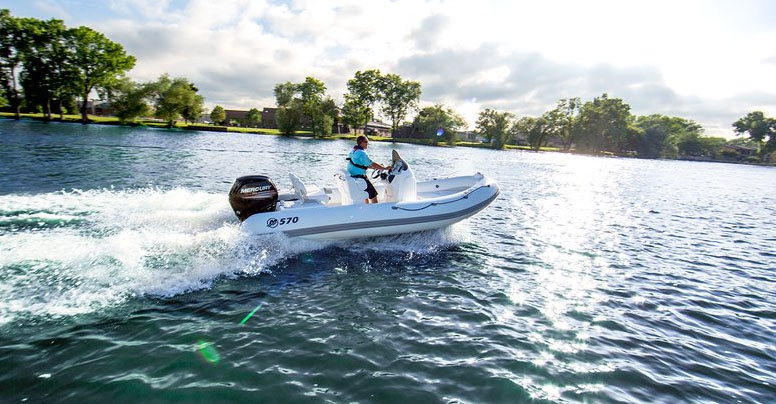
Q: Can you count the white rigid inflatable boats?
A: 1